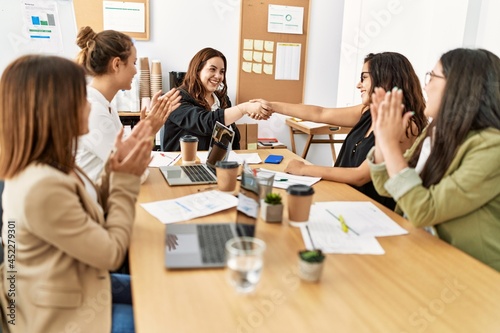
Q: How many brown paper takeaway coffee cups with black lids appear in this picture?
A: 3